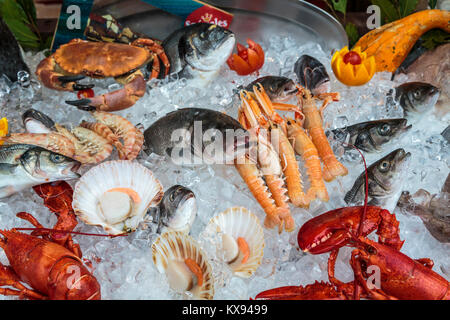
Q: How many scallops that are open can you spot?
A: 3